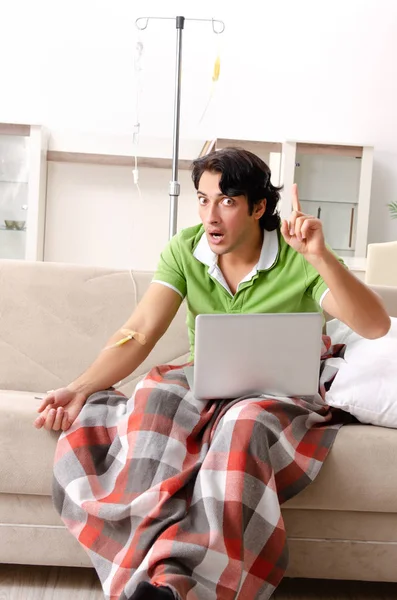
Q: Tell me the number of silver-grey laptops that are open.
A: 1